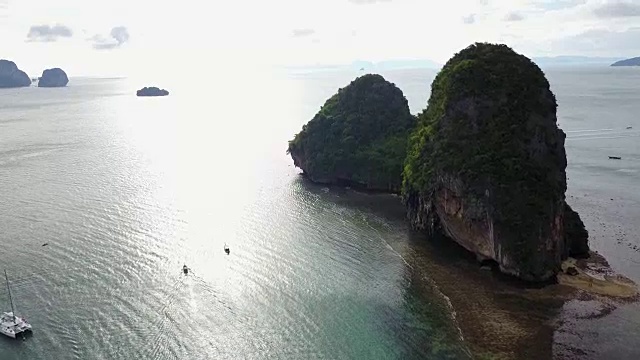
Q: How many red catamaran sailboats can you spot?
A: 0